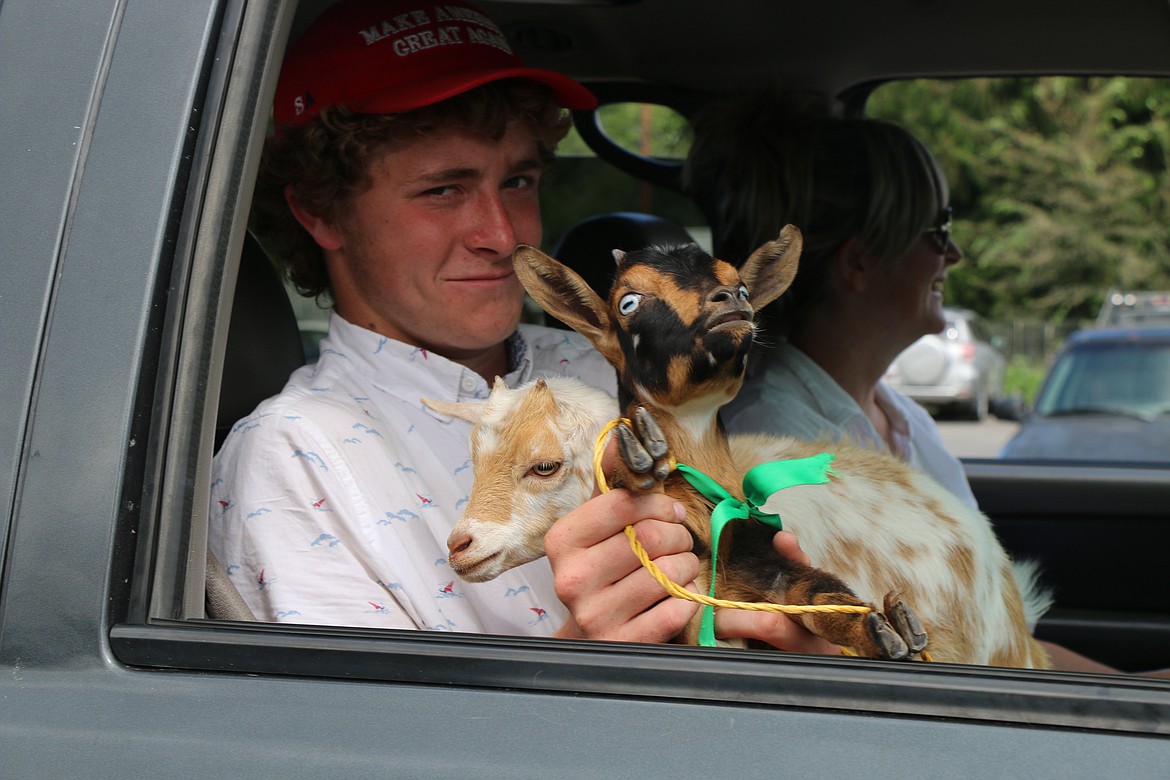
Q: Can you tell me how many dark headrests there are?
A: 2